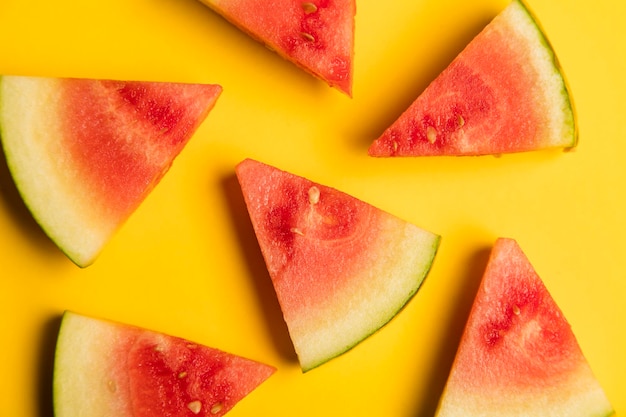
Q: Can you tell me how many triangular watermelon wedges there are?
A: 6